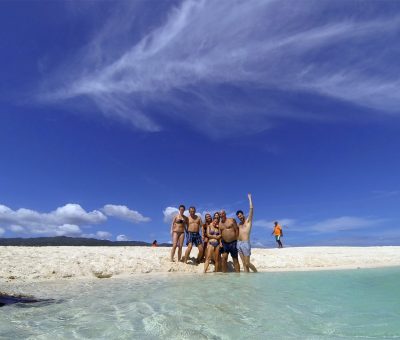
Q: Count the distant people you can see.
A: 2